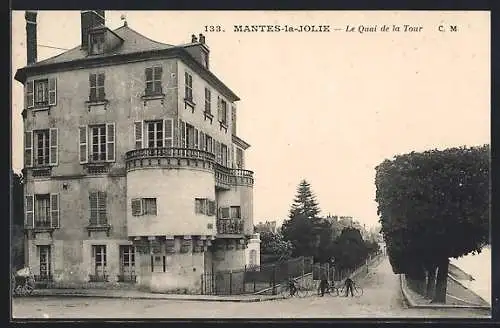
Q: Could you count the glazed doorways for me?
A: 3